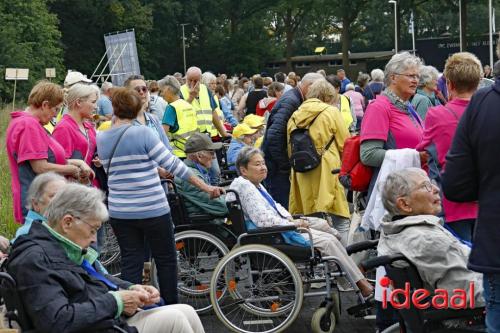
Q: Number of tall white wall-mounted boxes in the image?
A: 0